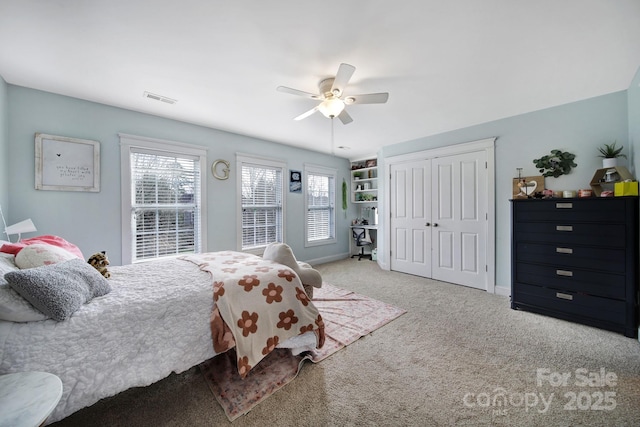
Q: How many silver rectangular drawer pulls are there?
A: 5